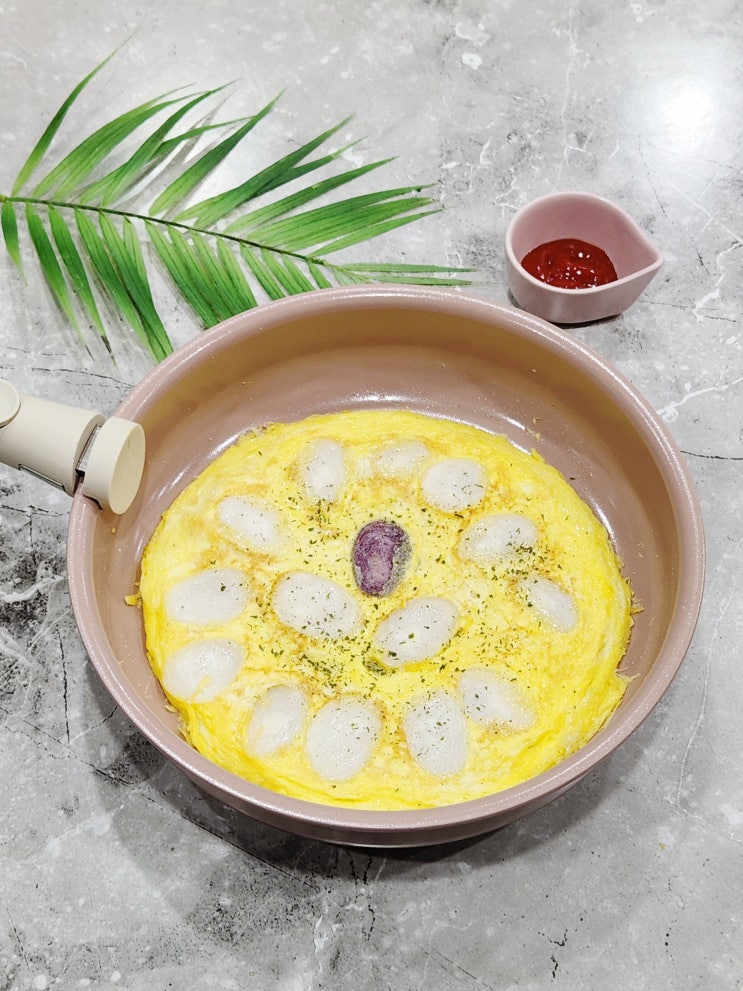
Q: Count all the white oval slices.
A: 14